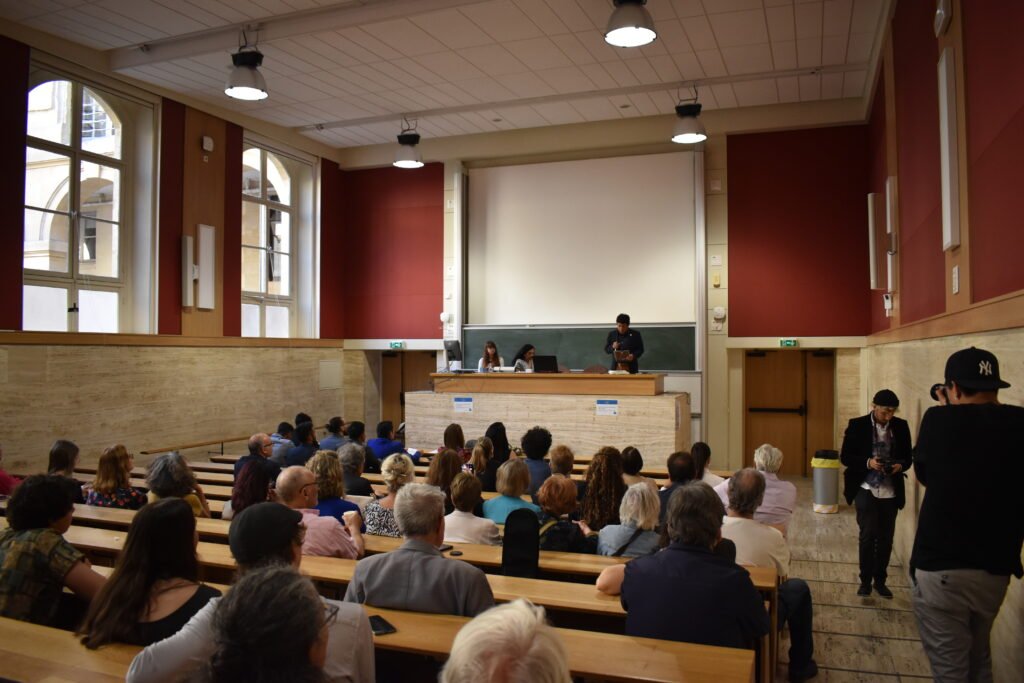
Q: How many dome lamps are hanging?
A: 4